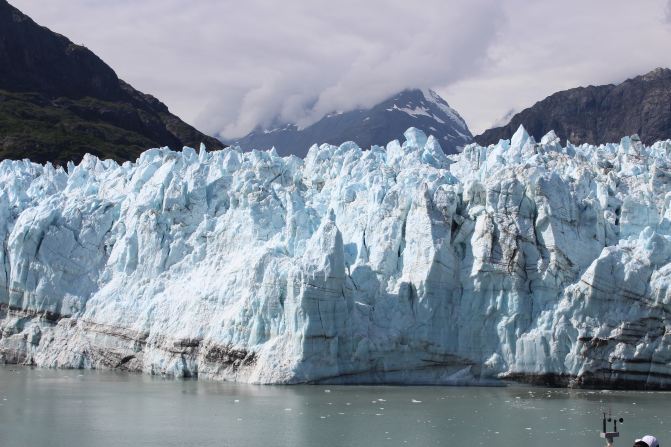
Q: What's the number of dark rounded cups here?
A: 2